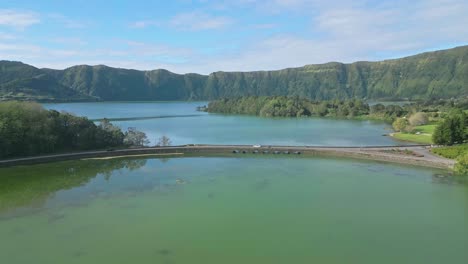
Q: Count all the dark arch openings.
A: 7